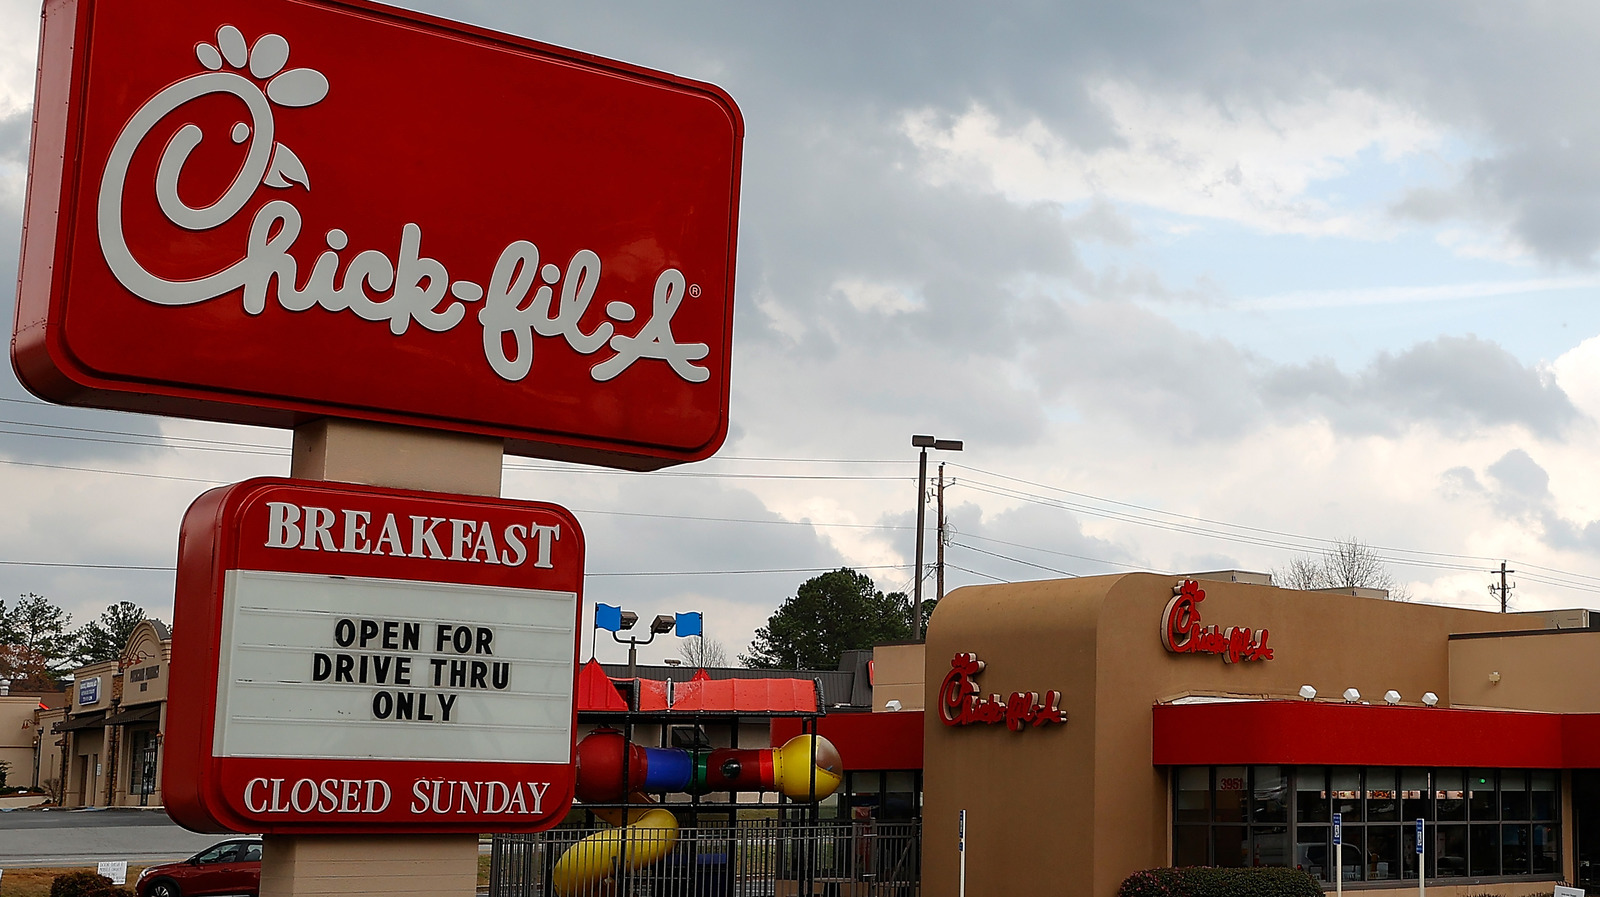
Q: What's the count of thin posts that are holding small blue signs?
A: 3